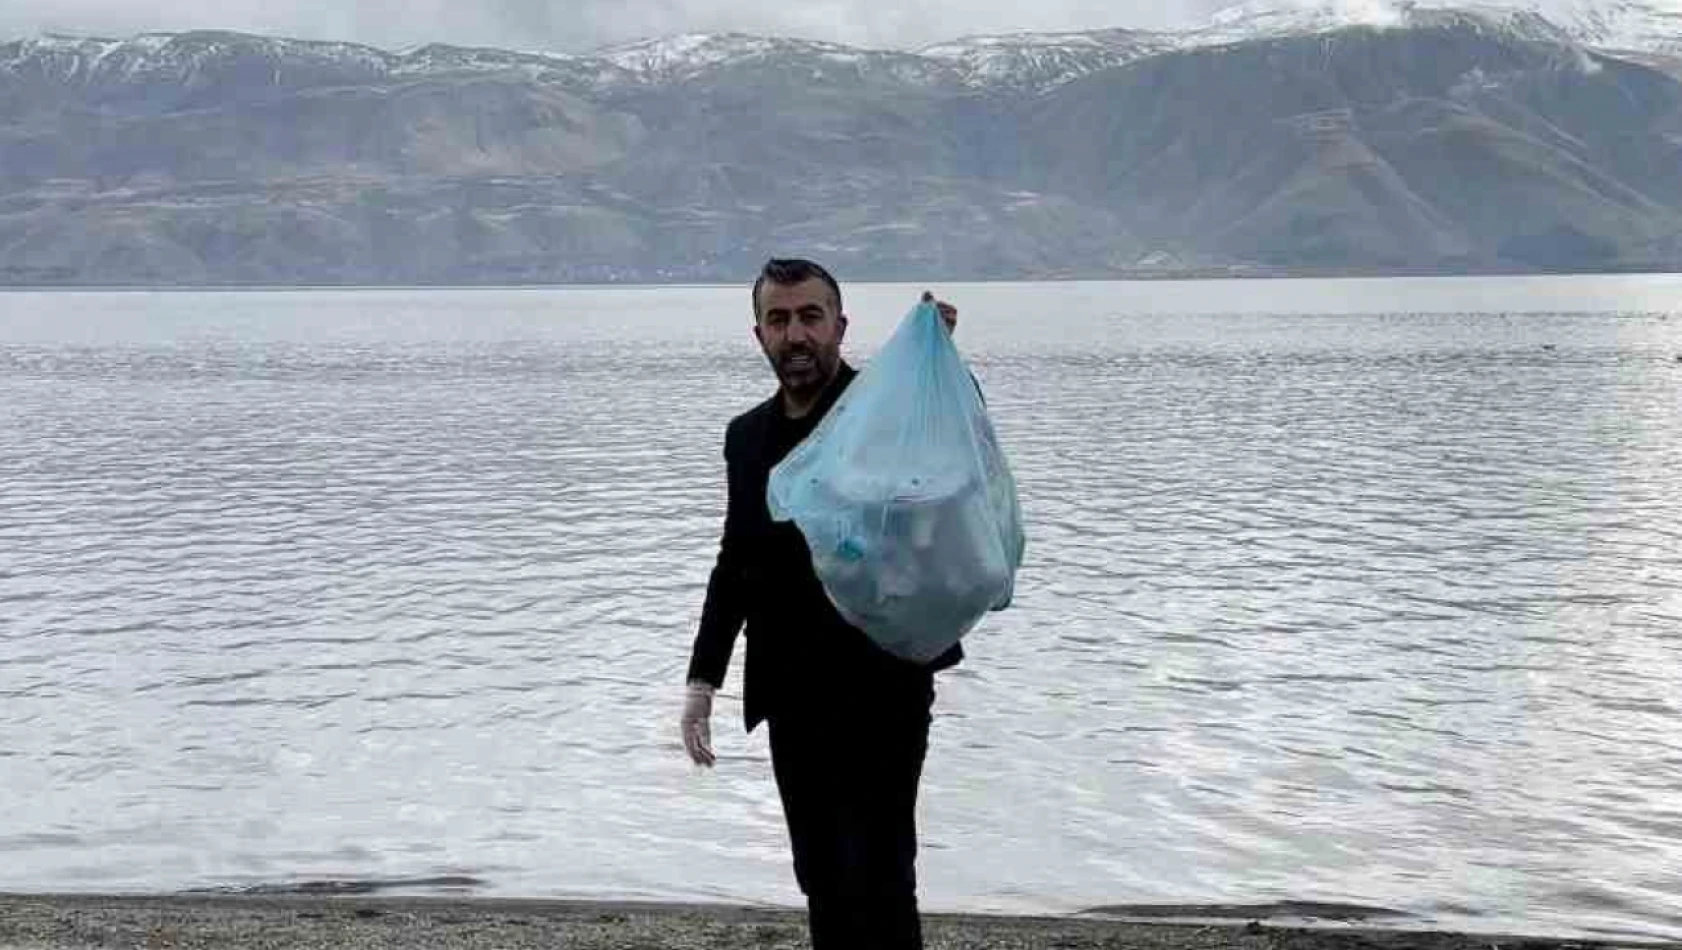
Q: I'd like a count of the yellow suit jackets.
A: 0